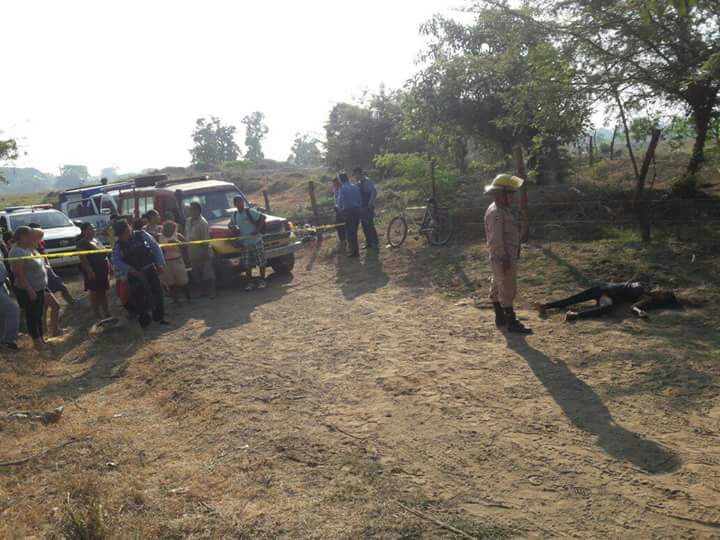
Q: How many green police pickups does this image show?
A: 0